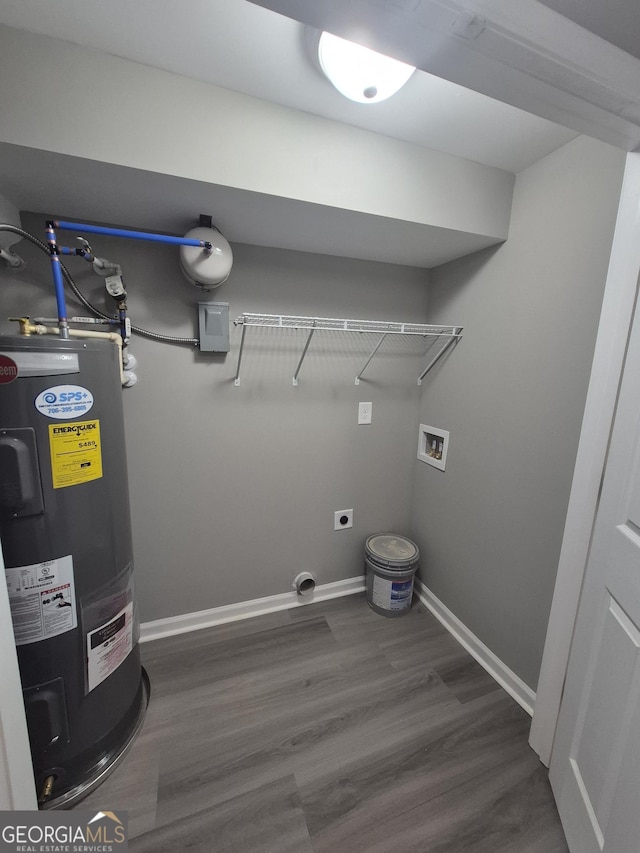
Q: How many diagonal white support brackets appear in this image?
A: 4